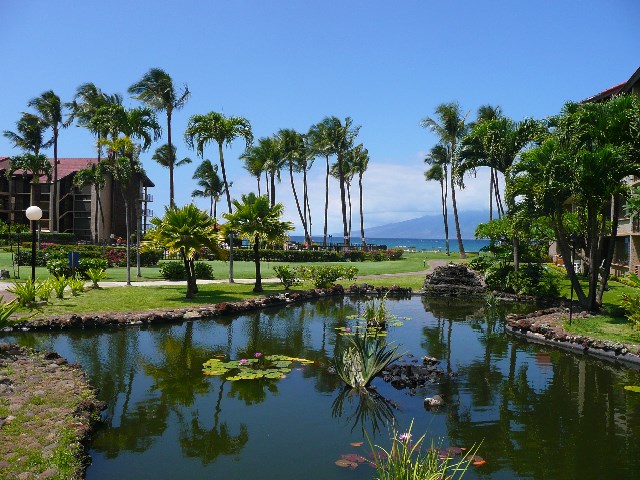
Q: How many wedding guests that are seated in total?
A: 0